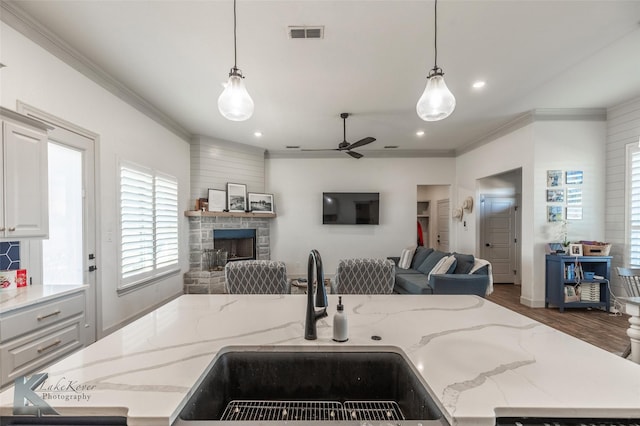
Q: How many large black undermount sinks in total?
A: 1